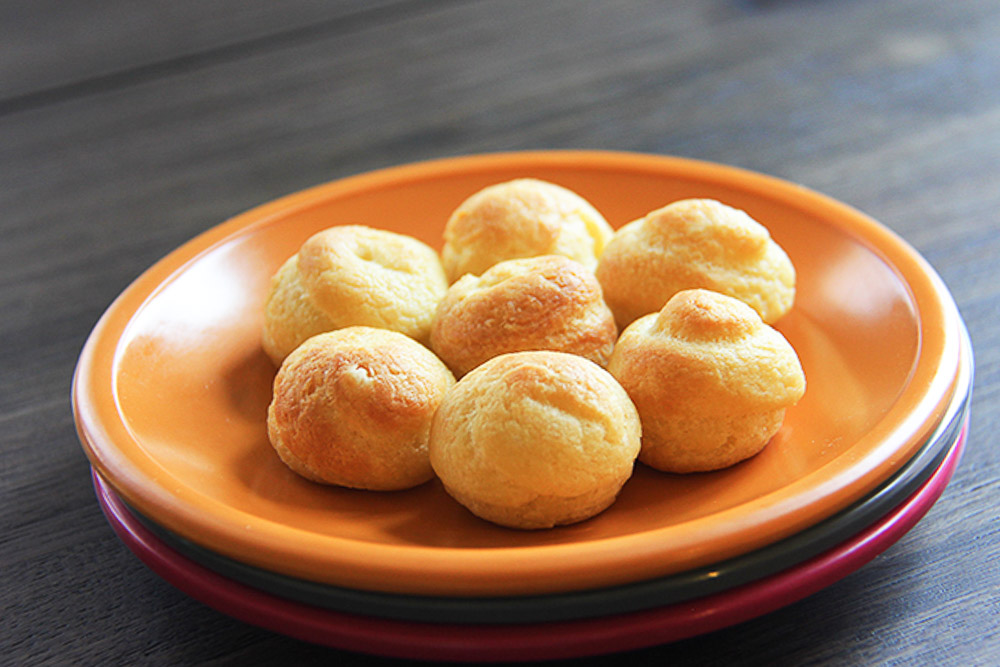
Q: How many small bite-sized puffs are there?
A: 7